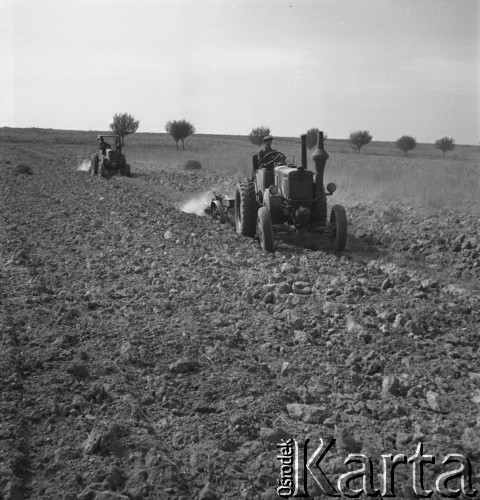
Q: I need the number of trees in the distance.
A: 7